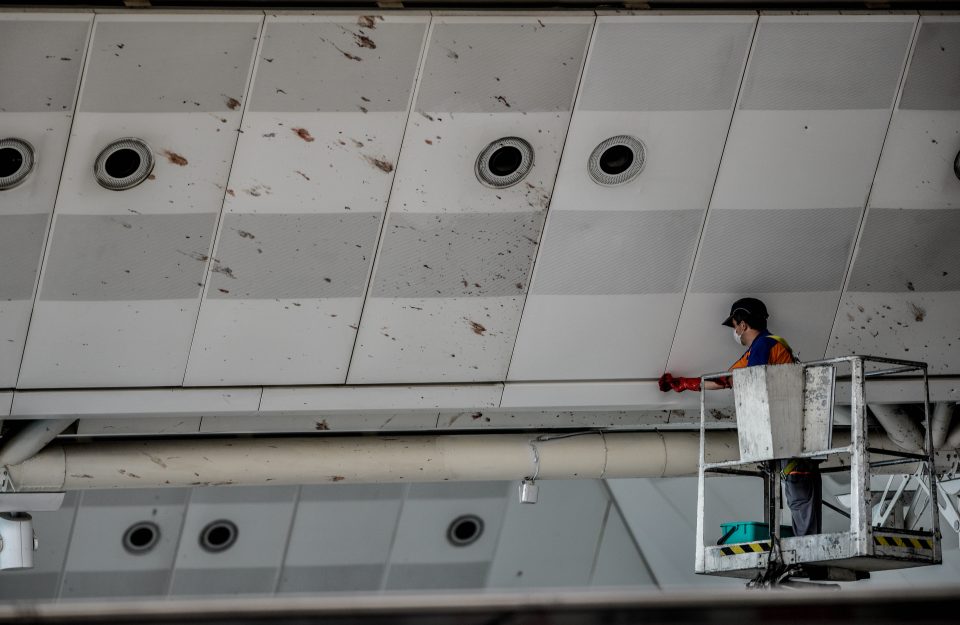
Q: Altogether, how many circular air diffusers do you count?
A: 8